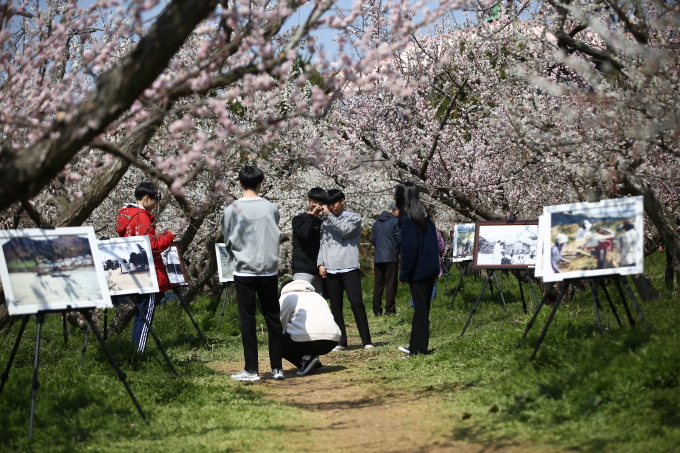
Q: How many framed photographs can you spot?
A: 8